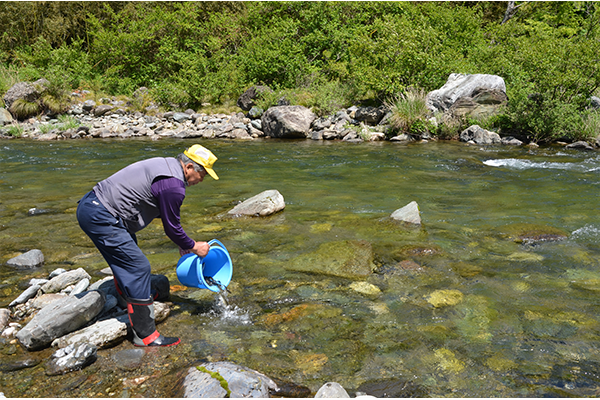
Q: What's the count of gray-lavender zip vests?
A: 1